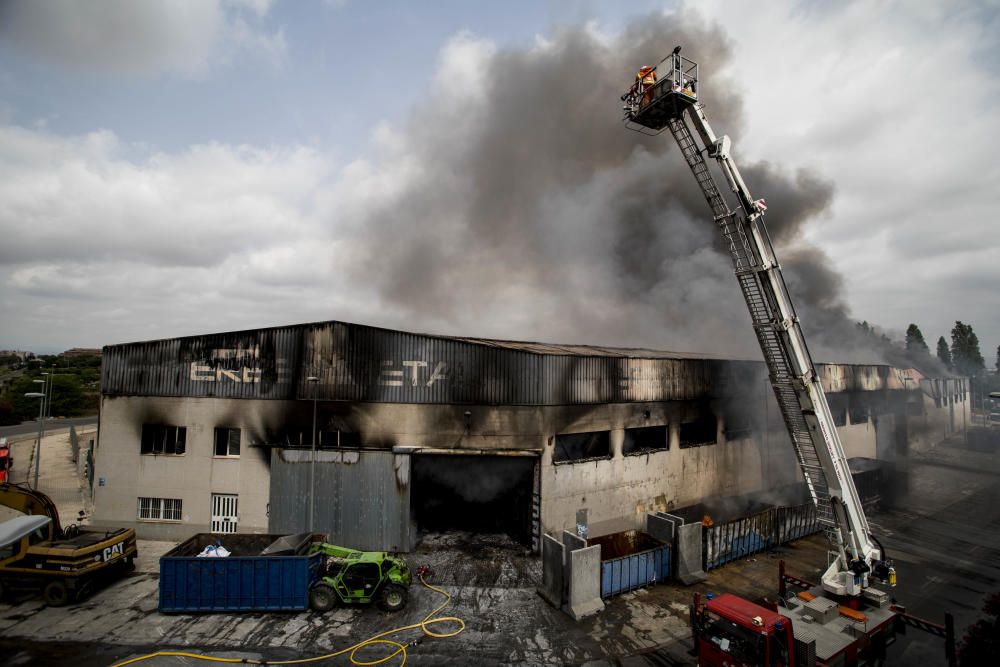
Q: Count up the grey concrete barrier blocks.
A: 6